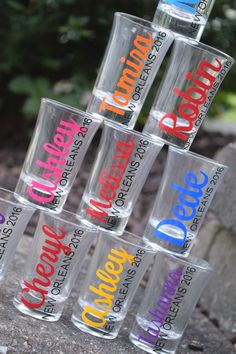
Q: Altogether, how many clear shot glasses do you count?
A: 10